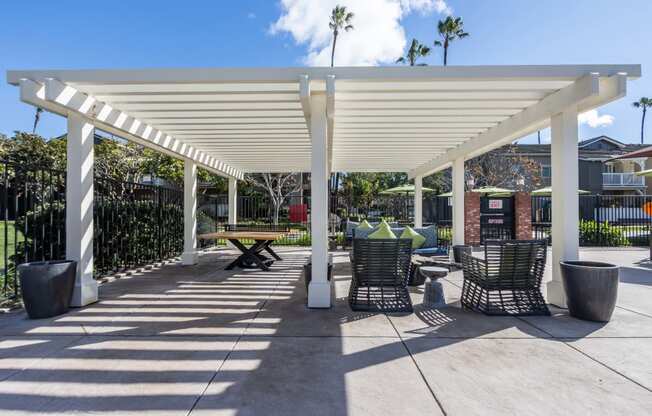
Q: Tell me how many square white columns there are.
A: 7